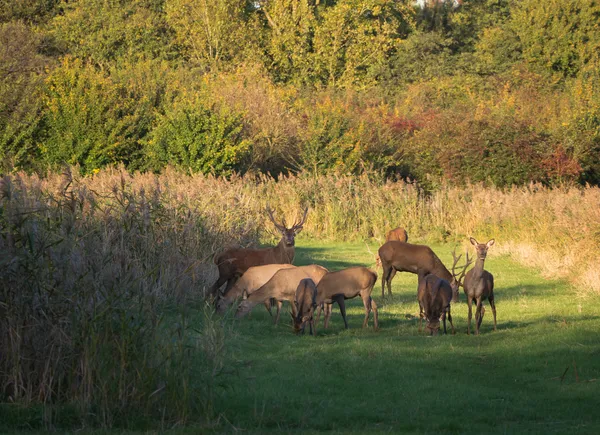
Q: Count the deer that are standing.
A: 9